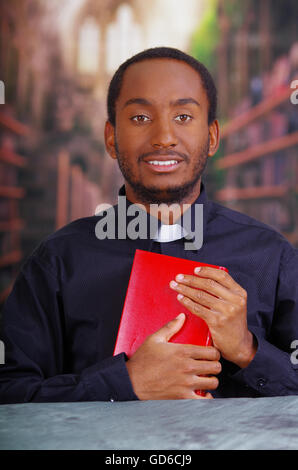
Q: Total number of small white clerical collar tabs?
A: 1